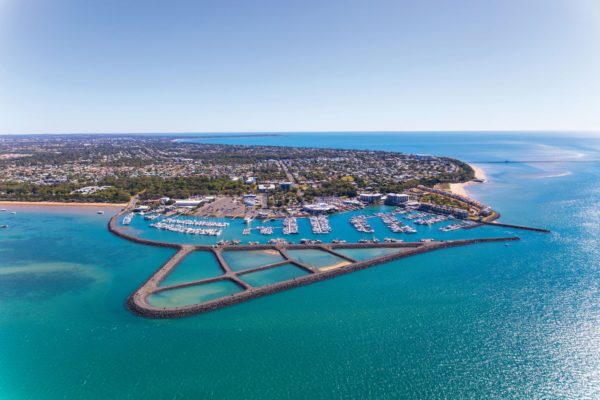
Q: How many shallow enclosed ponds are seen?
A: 6